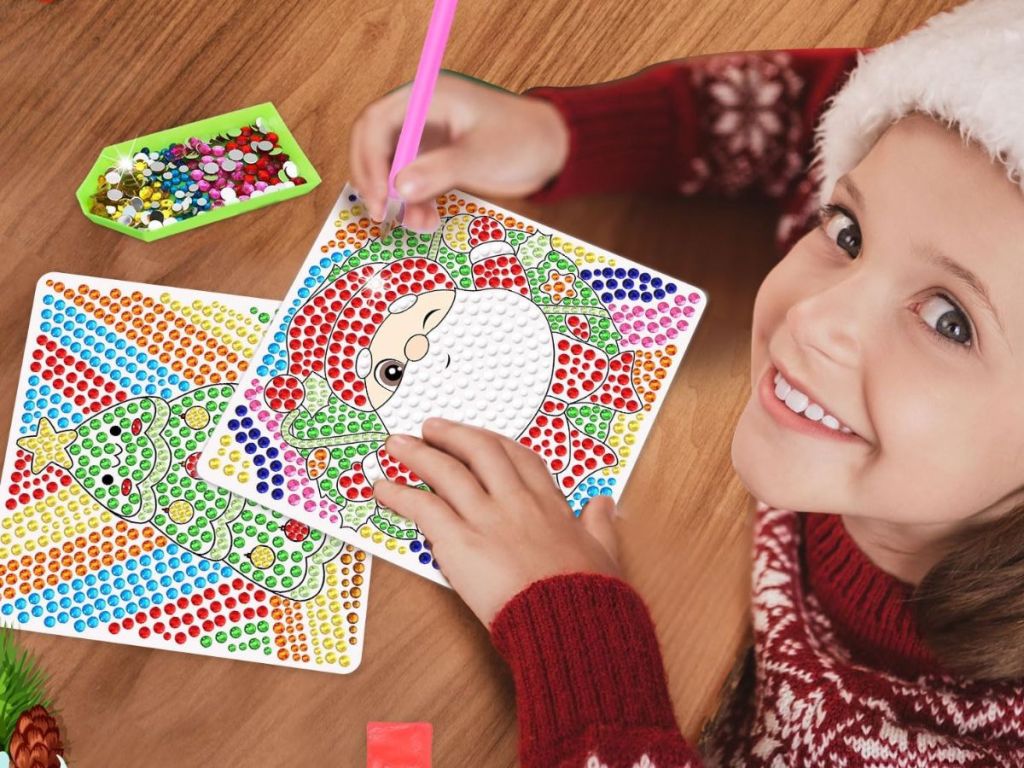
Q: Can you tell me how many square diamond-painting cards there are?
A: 2